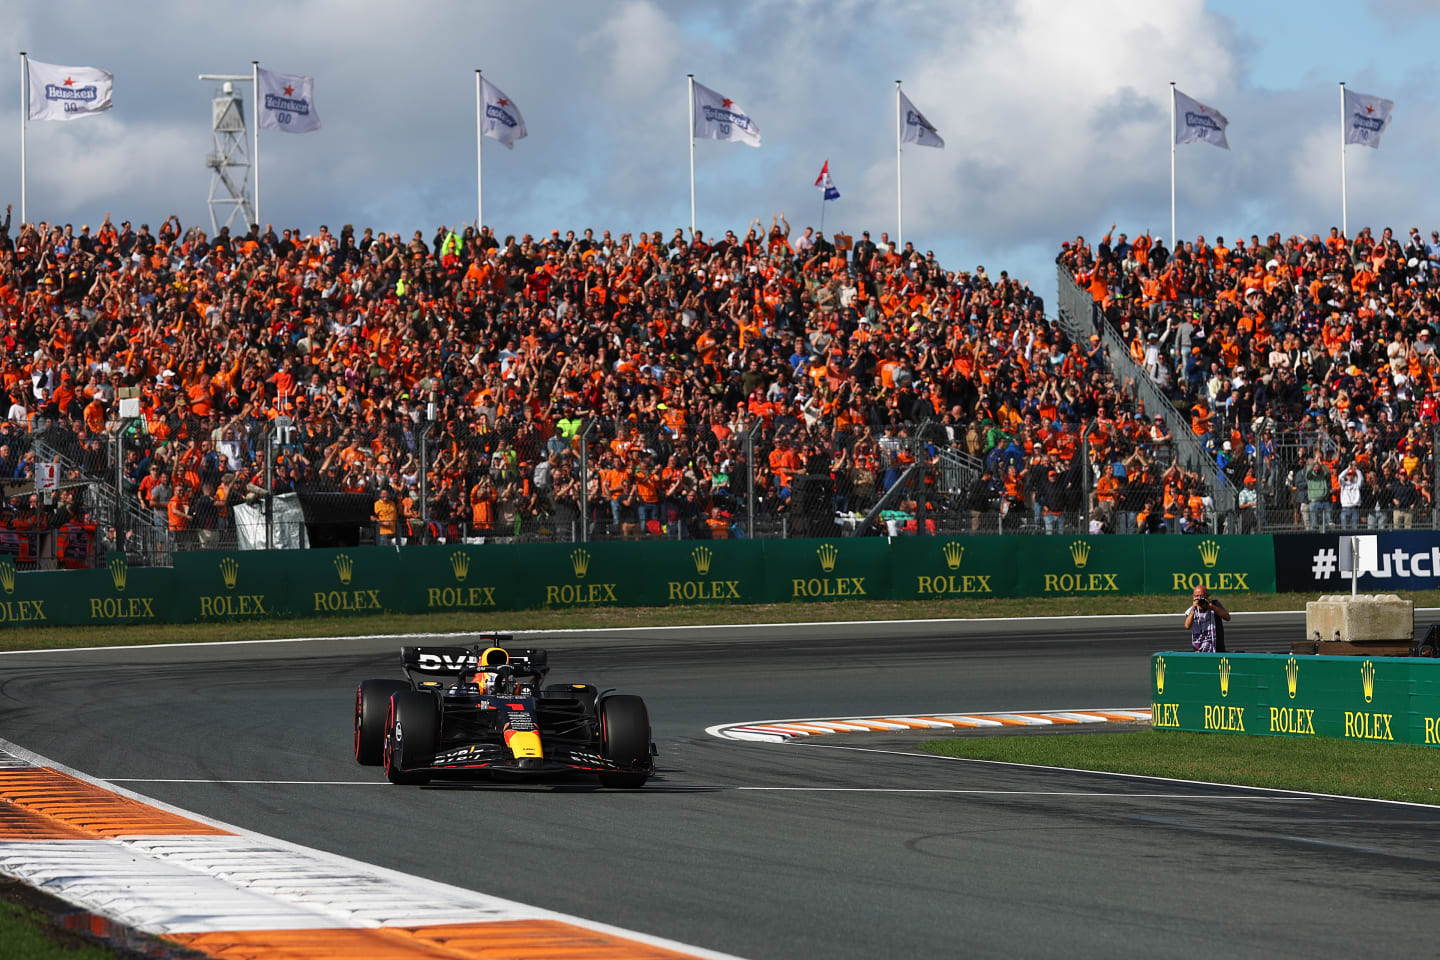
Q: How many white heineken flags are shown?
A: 7